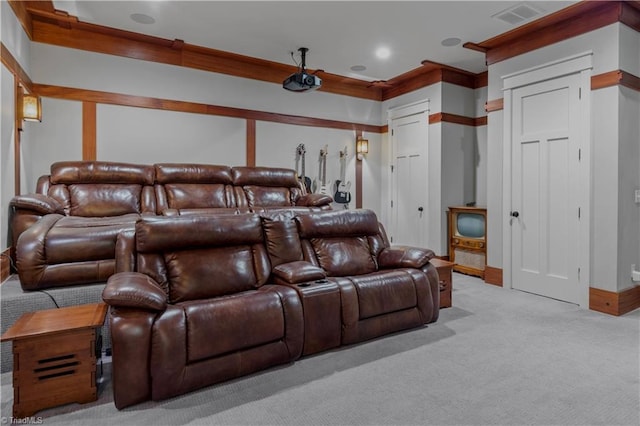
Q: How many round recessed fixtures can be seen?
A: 4